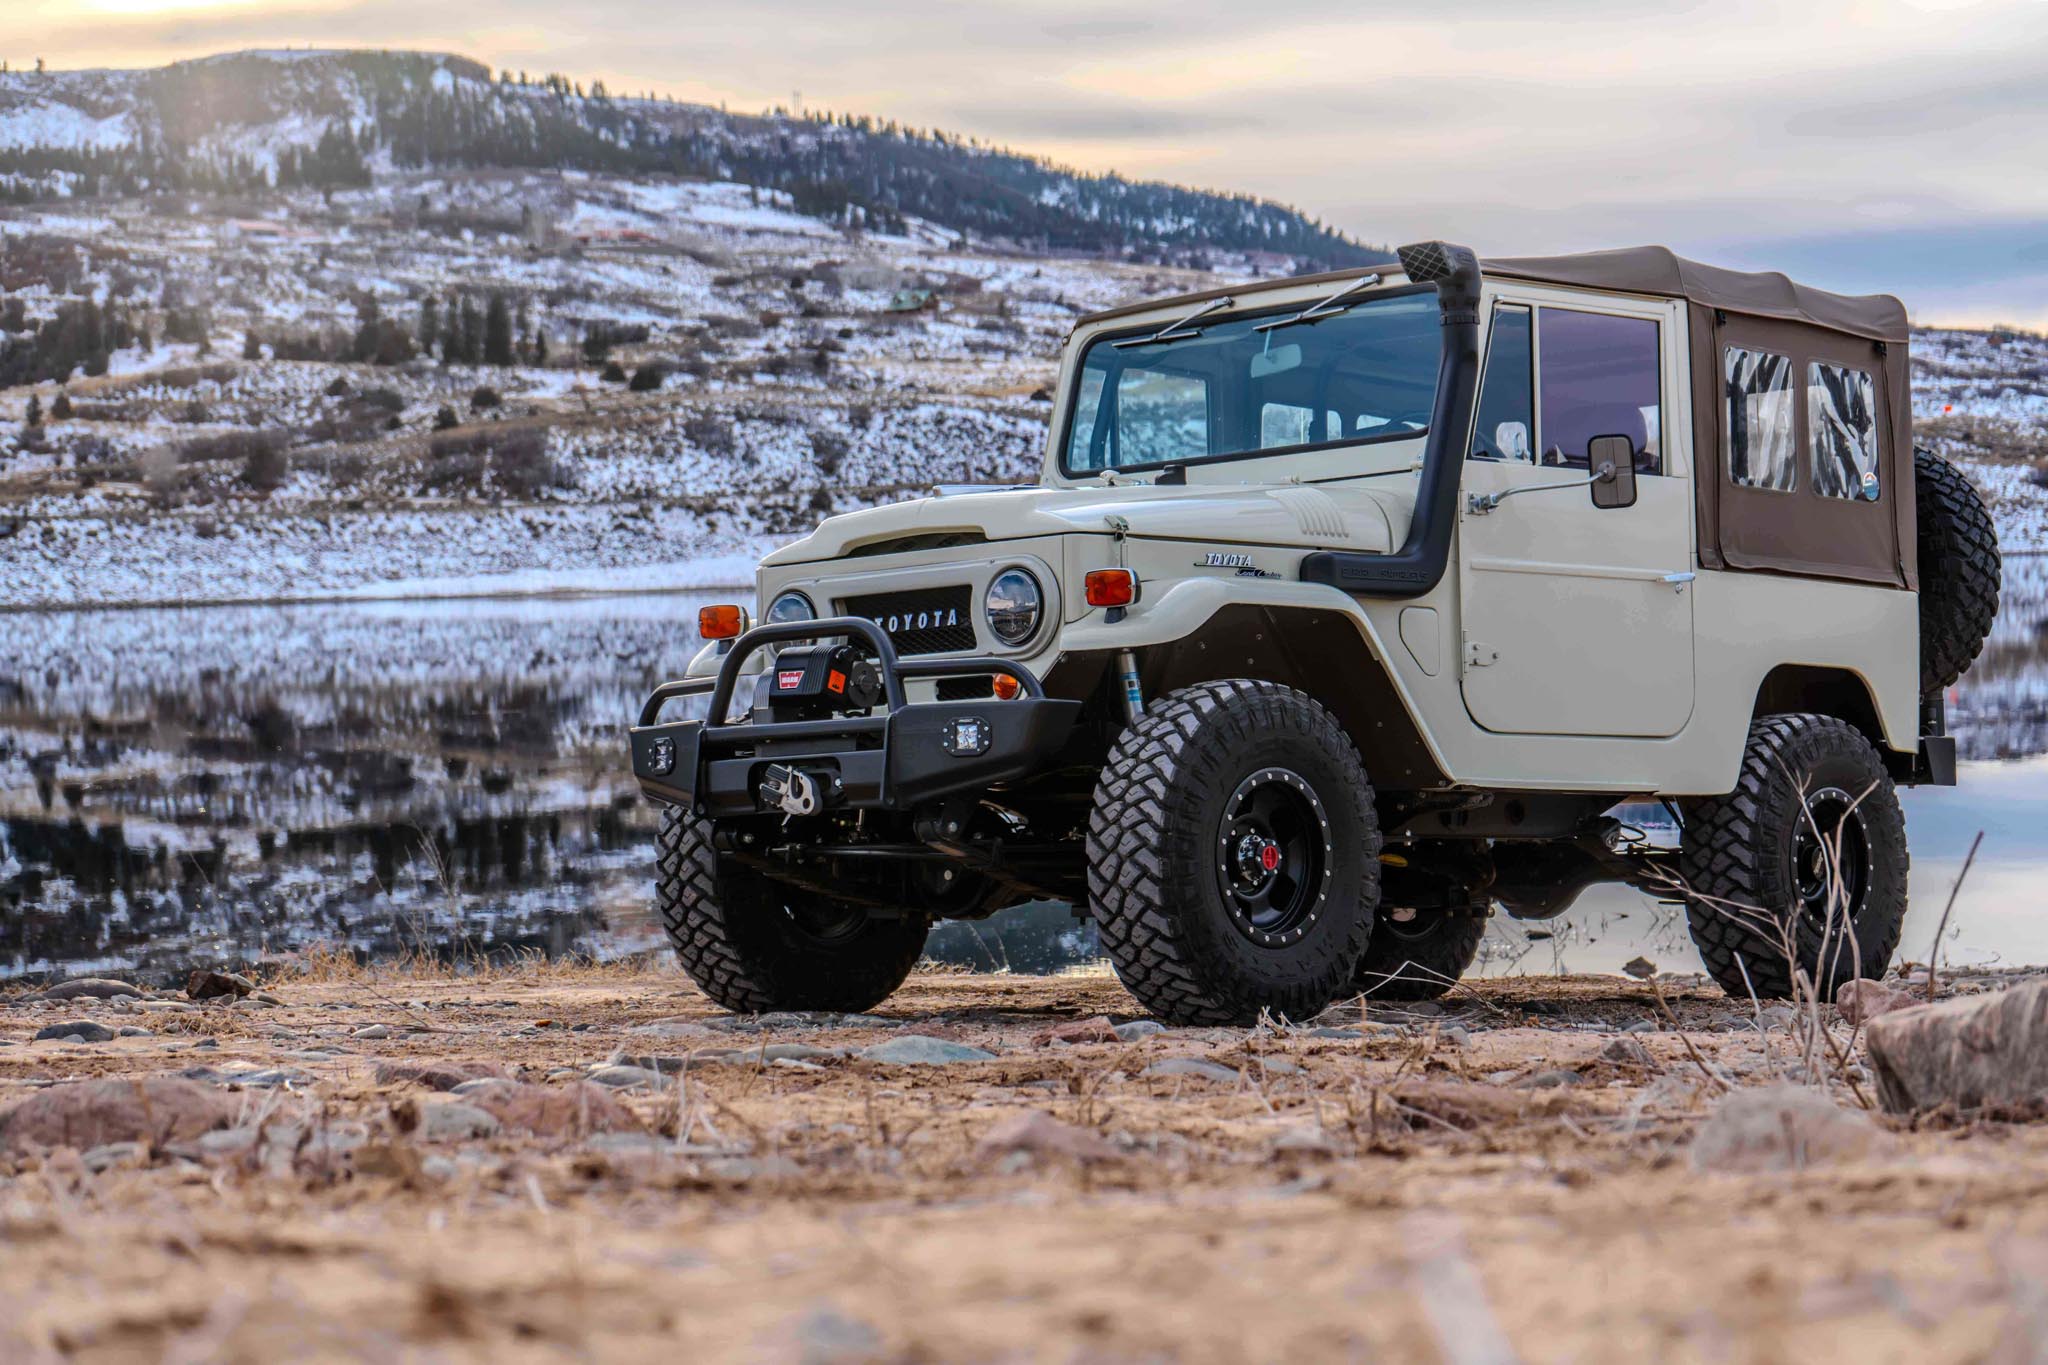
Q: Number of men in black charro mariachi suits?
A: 0